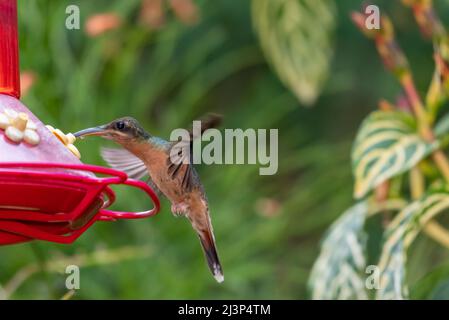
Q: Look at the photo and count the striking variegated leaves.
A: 4